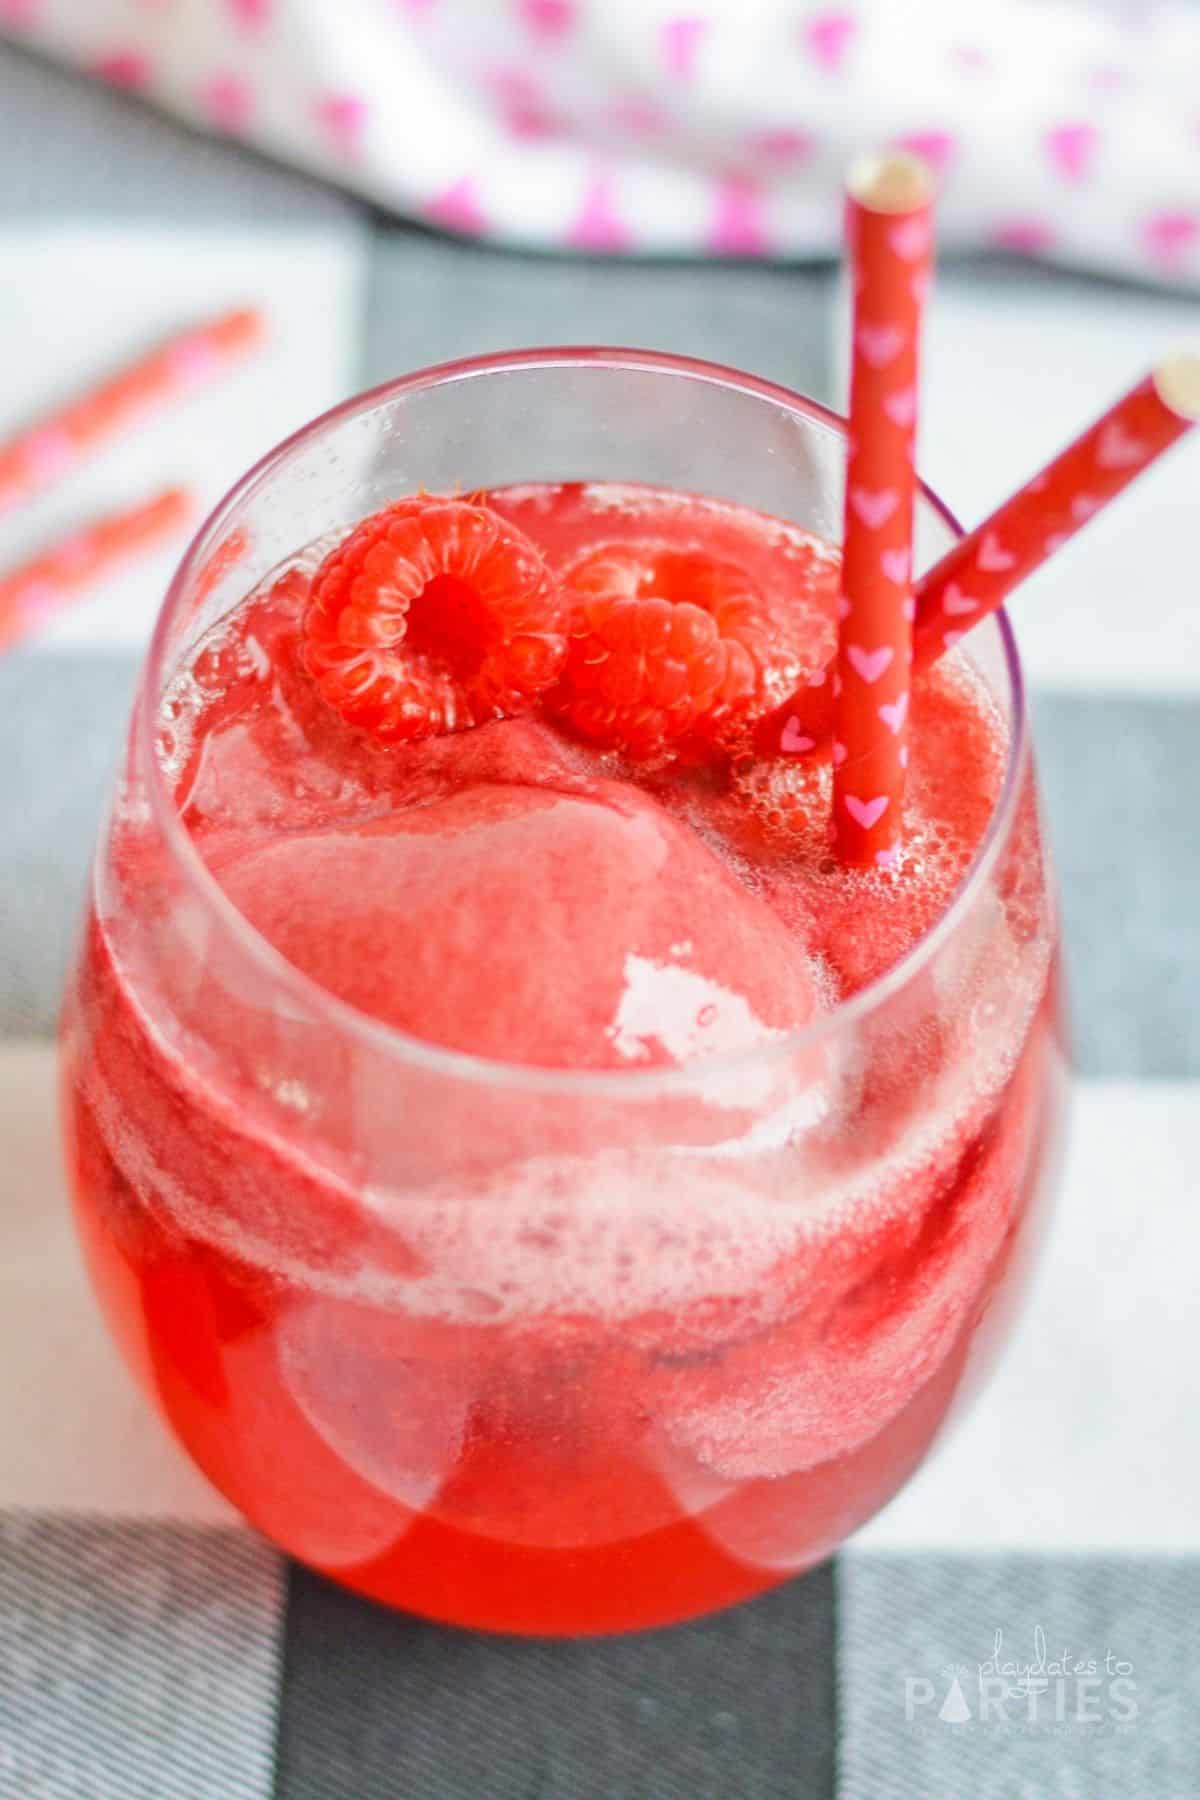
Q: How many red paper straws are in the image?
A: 4